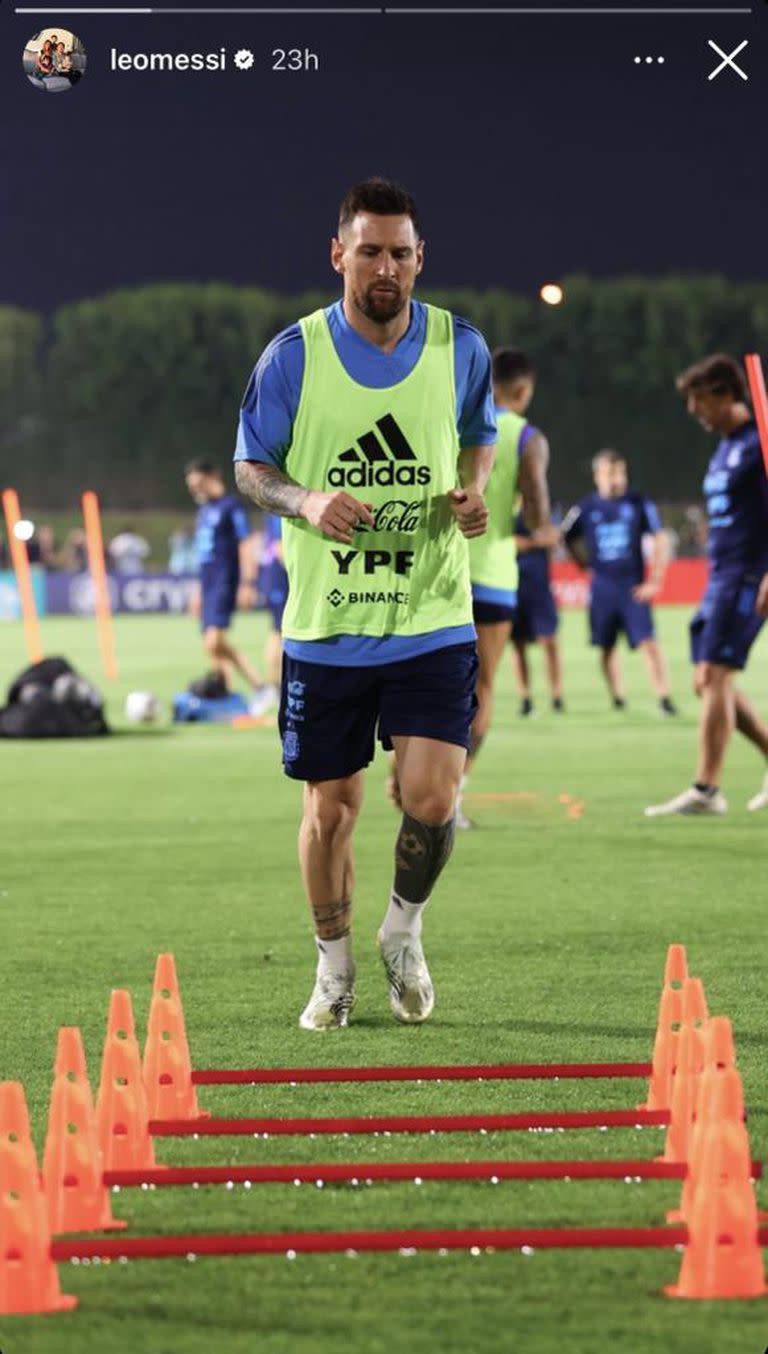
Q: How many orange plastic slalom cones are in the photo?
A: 8